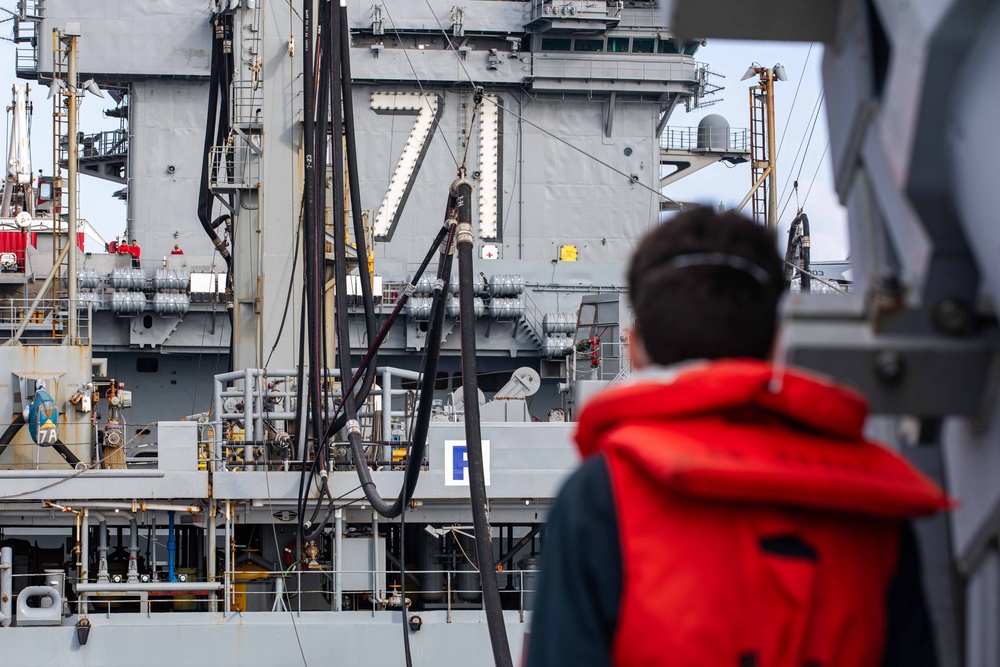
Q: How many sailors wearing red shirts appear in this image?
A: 3